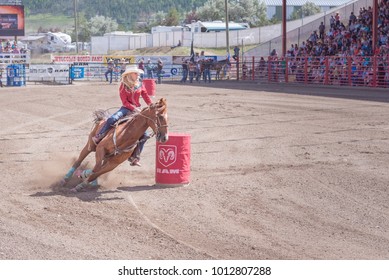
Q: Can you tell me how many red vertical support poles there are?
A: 2